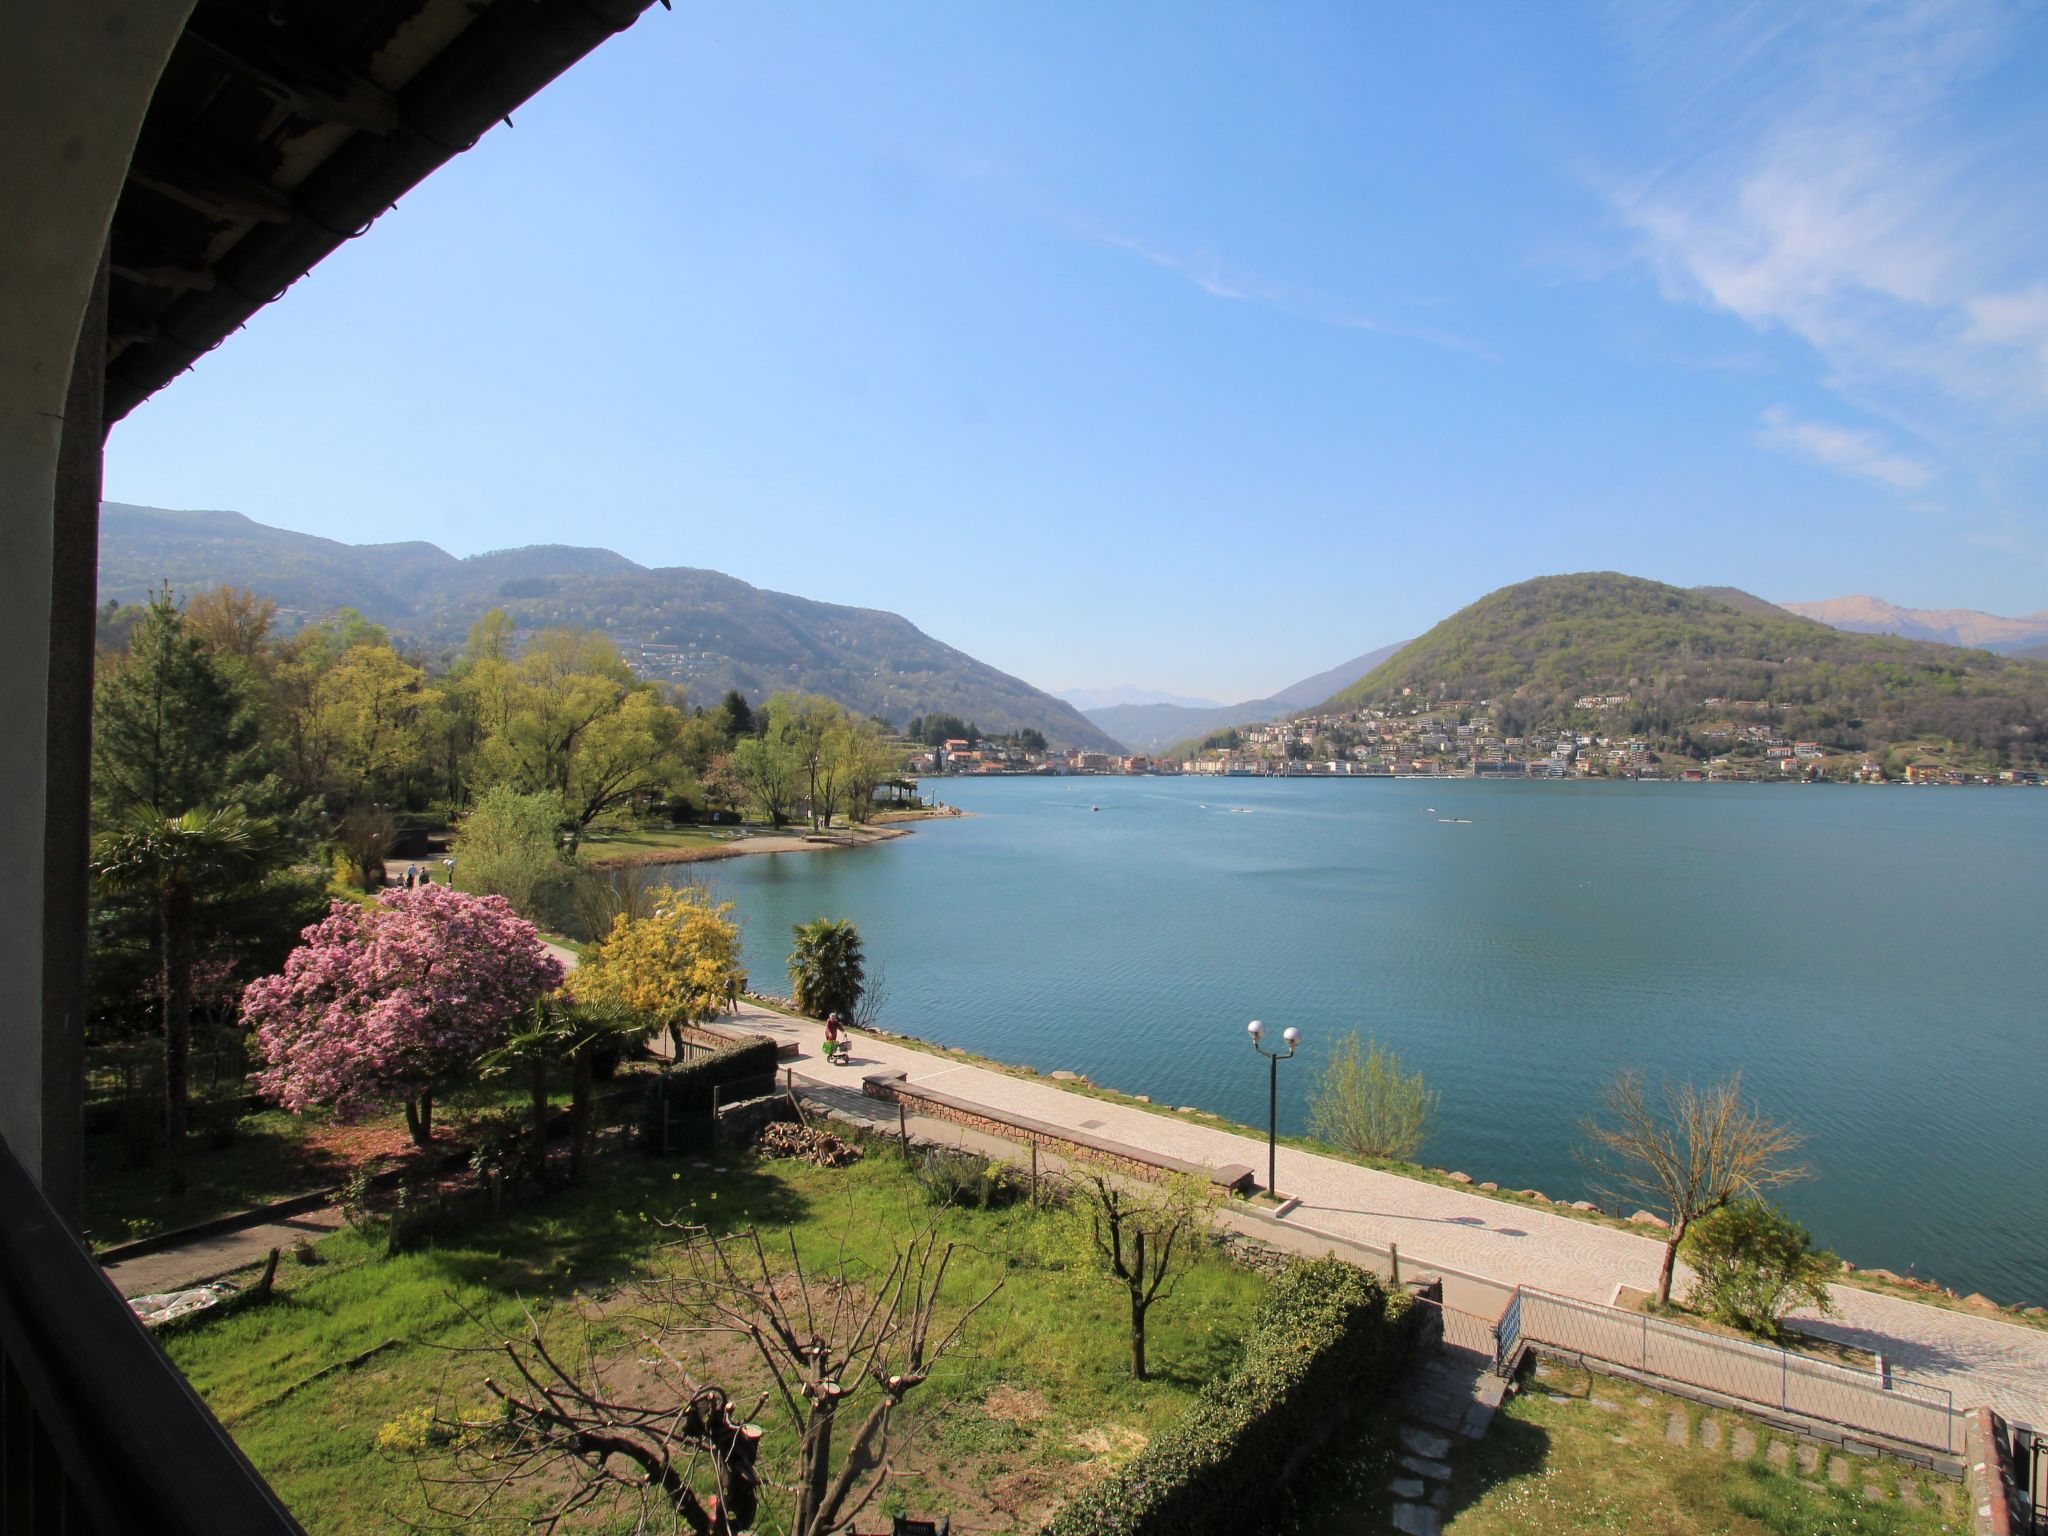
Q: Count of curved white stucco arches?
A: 1